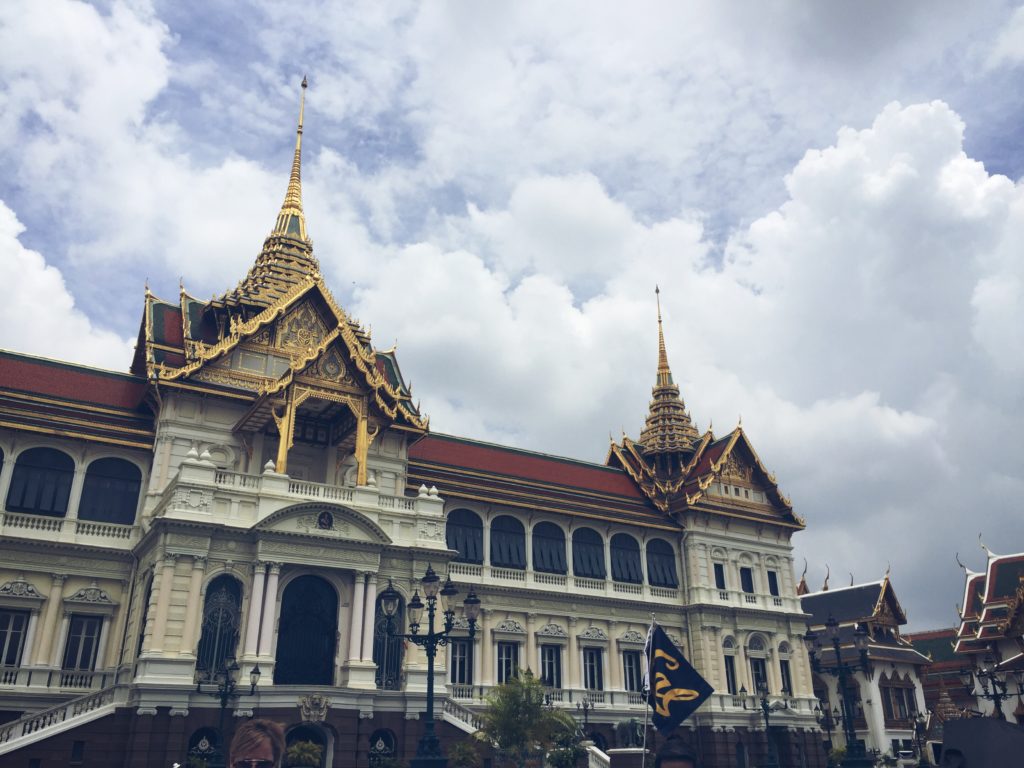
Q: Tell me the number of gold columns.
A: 2